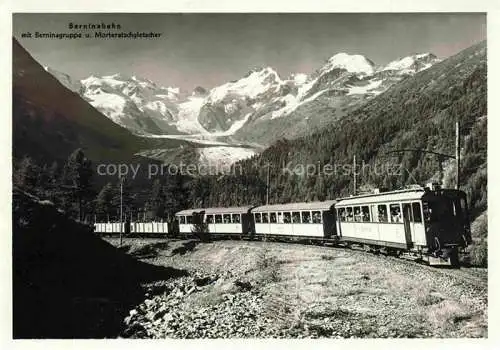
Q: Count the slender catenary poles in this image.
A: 4